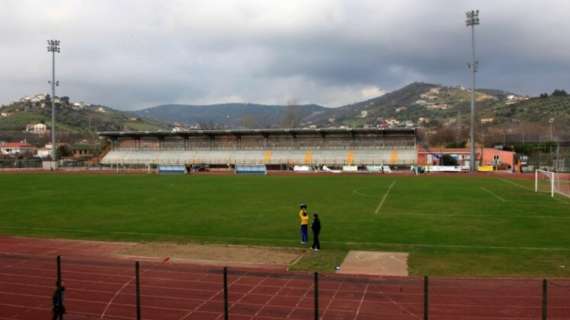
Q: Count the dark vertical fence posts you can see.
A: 6